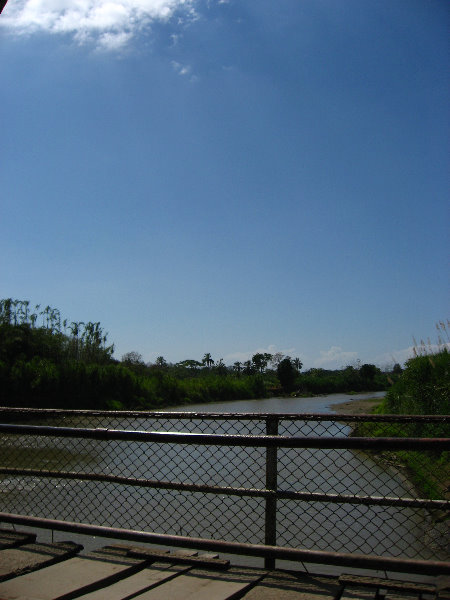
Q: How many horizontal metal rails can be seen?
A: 4